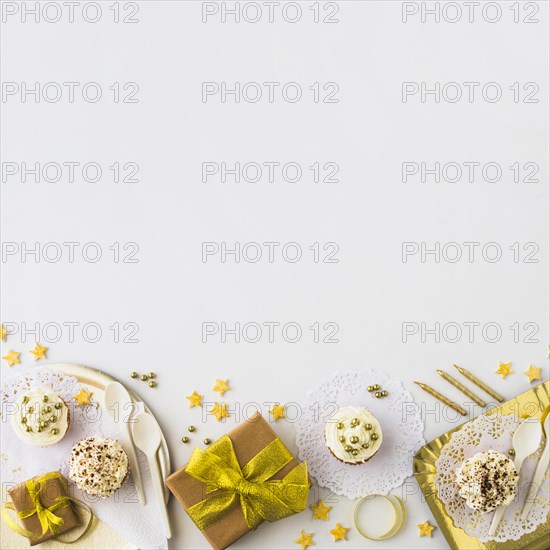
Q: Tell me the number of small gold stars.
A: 15